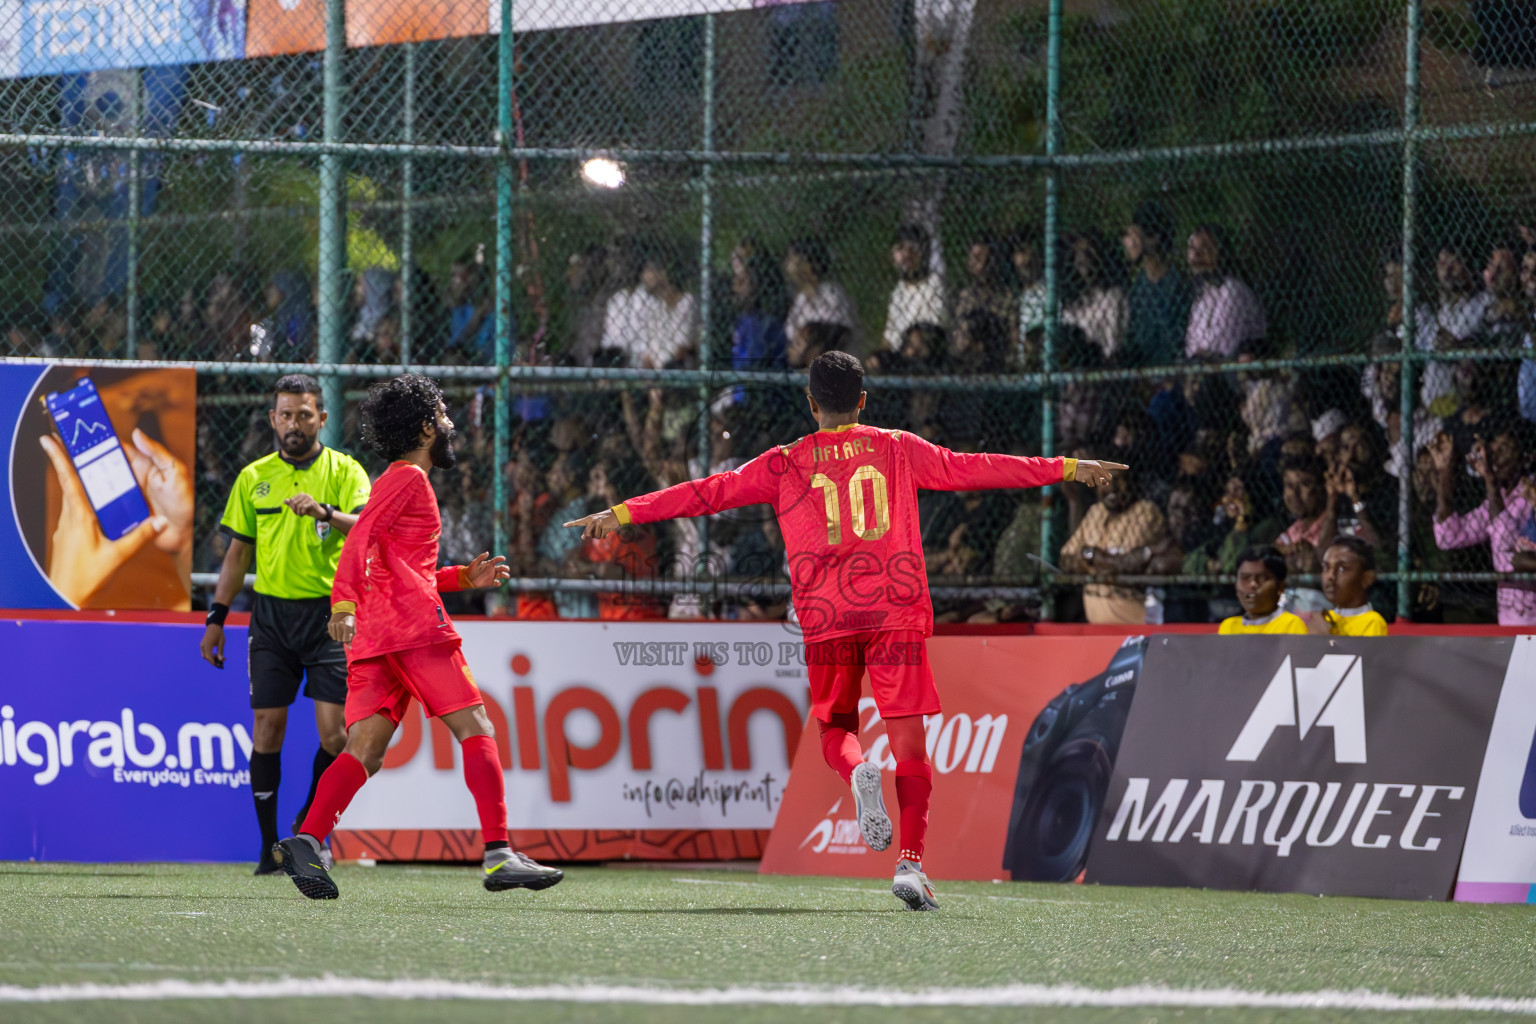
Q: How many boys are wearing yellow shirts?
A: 2